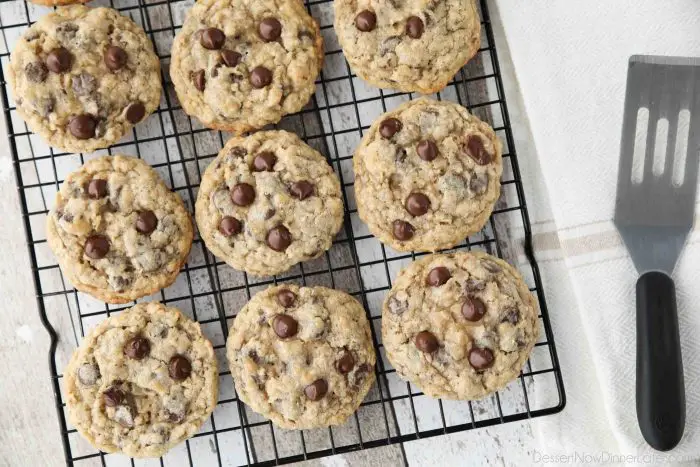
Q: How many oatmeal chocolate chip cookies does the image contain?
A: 9